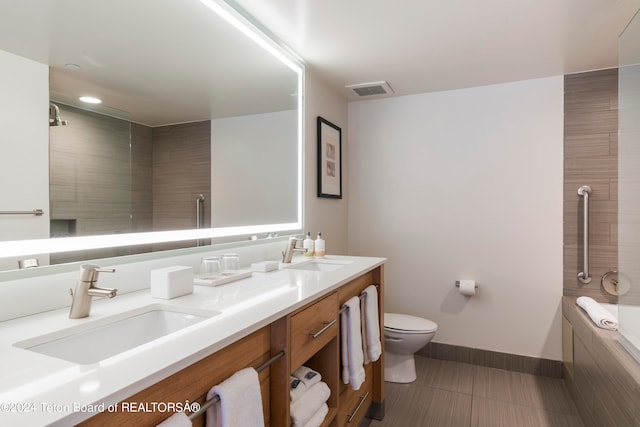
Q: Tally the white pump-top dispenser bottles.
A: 2